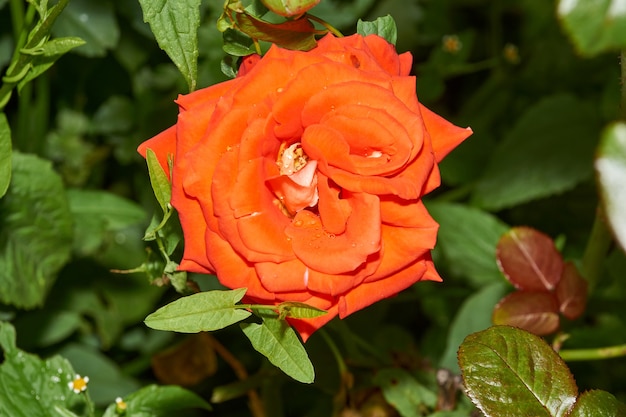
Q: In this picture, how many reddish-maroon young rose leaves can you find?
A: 3